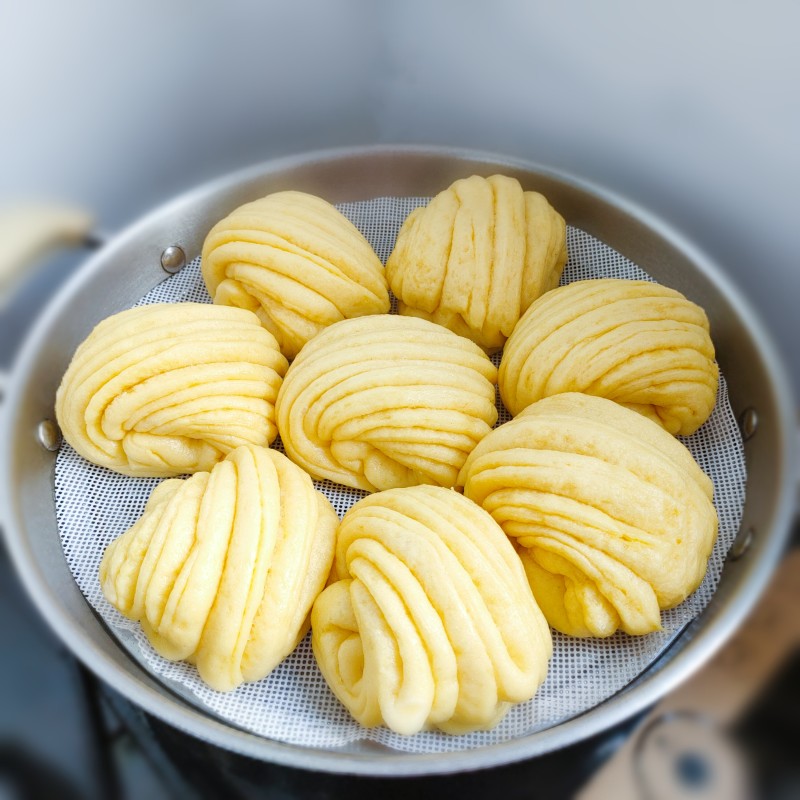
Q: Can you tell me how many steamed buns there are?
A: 8